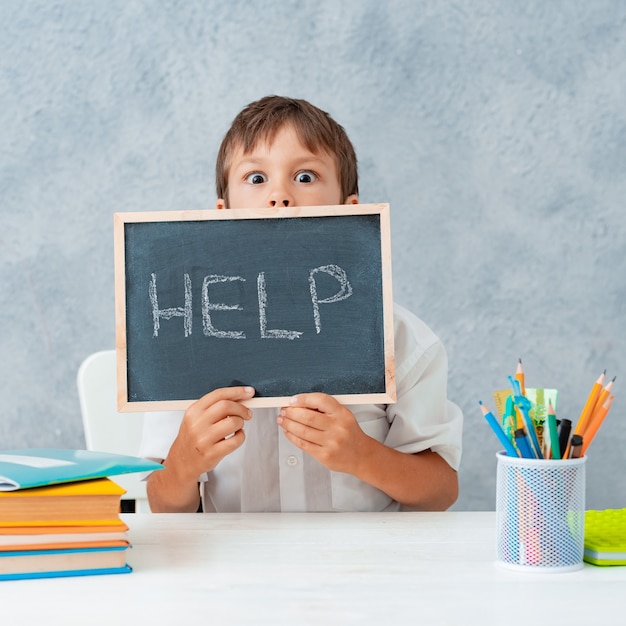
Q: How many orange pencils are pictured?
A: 4